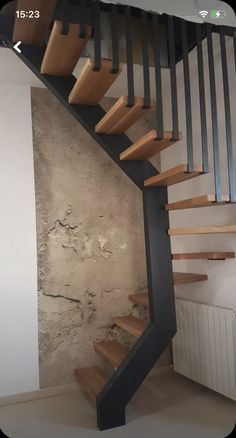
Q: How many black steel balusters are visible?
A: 12